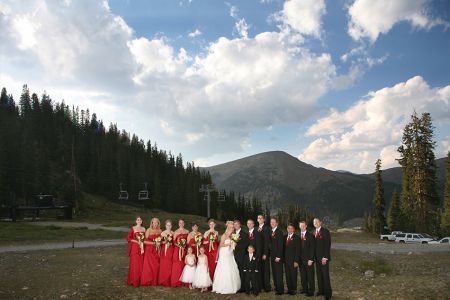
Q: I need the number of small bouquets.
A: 6